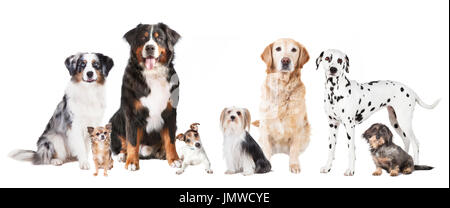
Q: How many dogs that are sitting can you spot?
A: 7